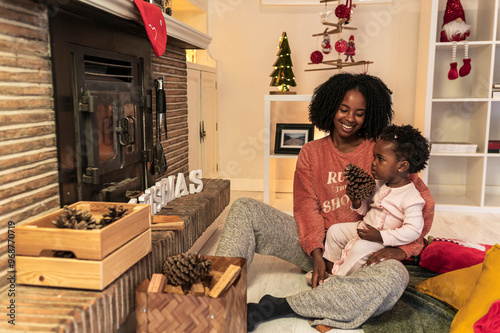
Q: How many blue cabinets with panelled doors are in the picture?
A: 0